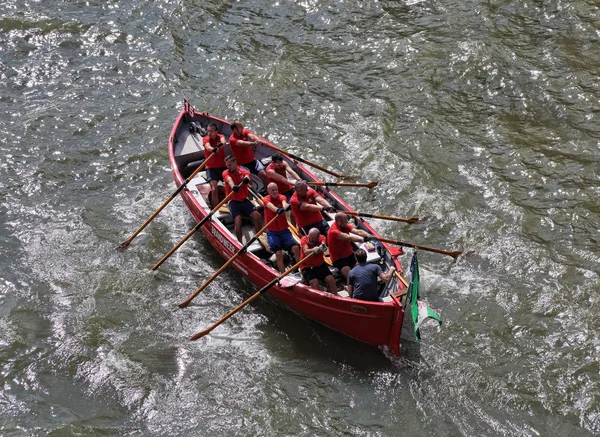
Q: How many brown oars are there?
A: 8